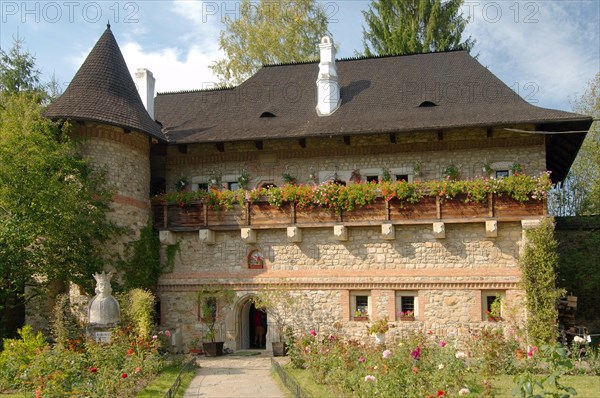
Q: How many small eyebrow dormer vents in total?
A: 2